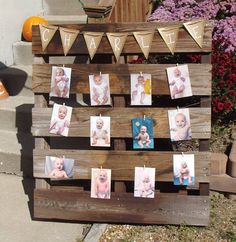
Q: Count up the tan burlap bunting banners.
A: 7